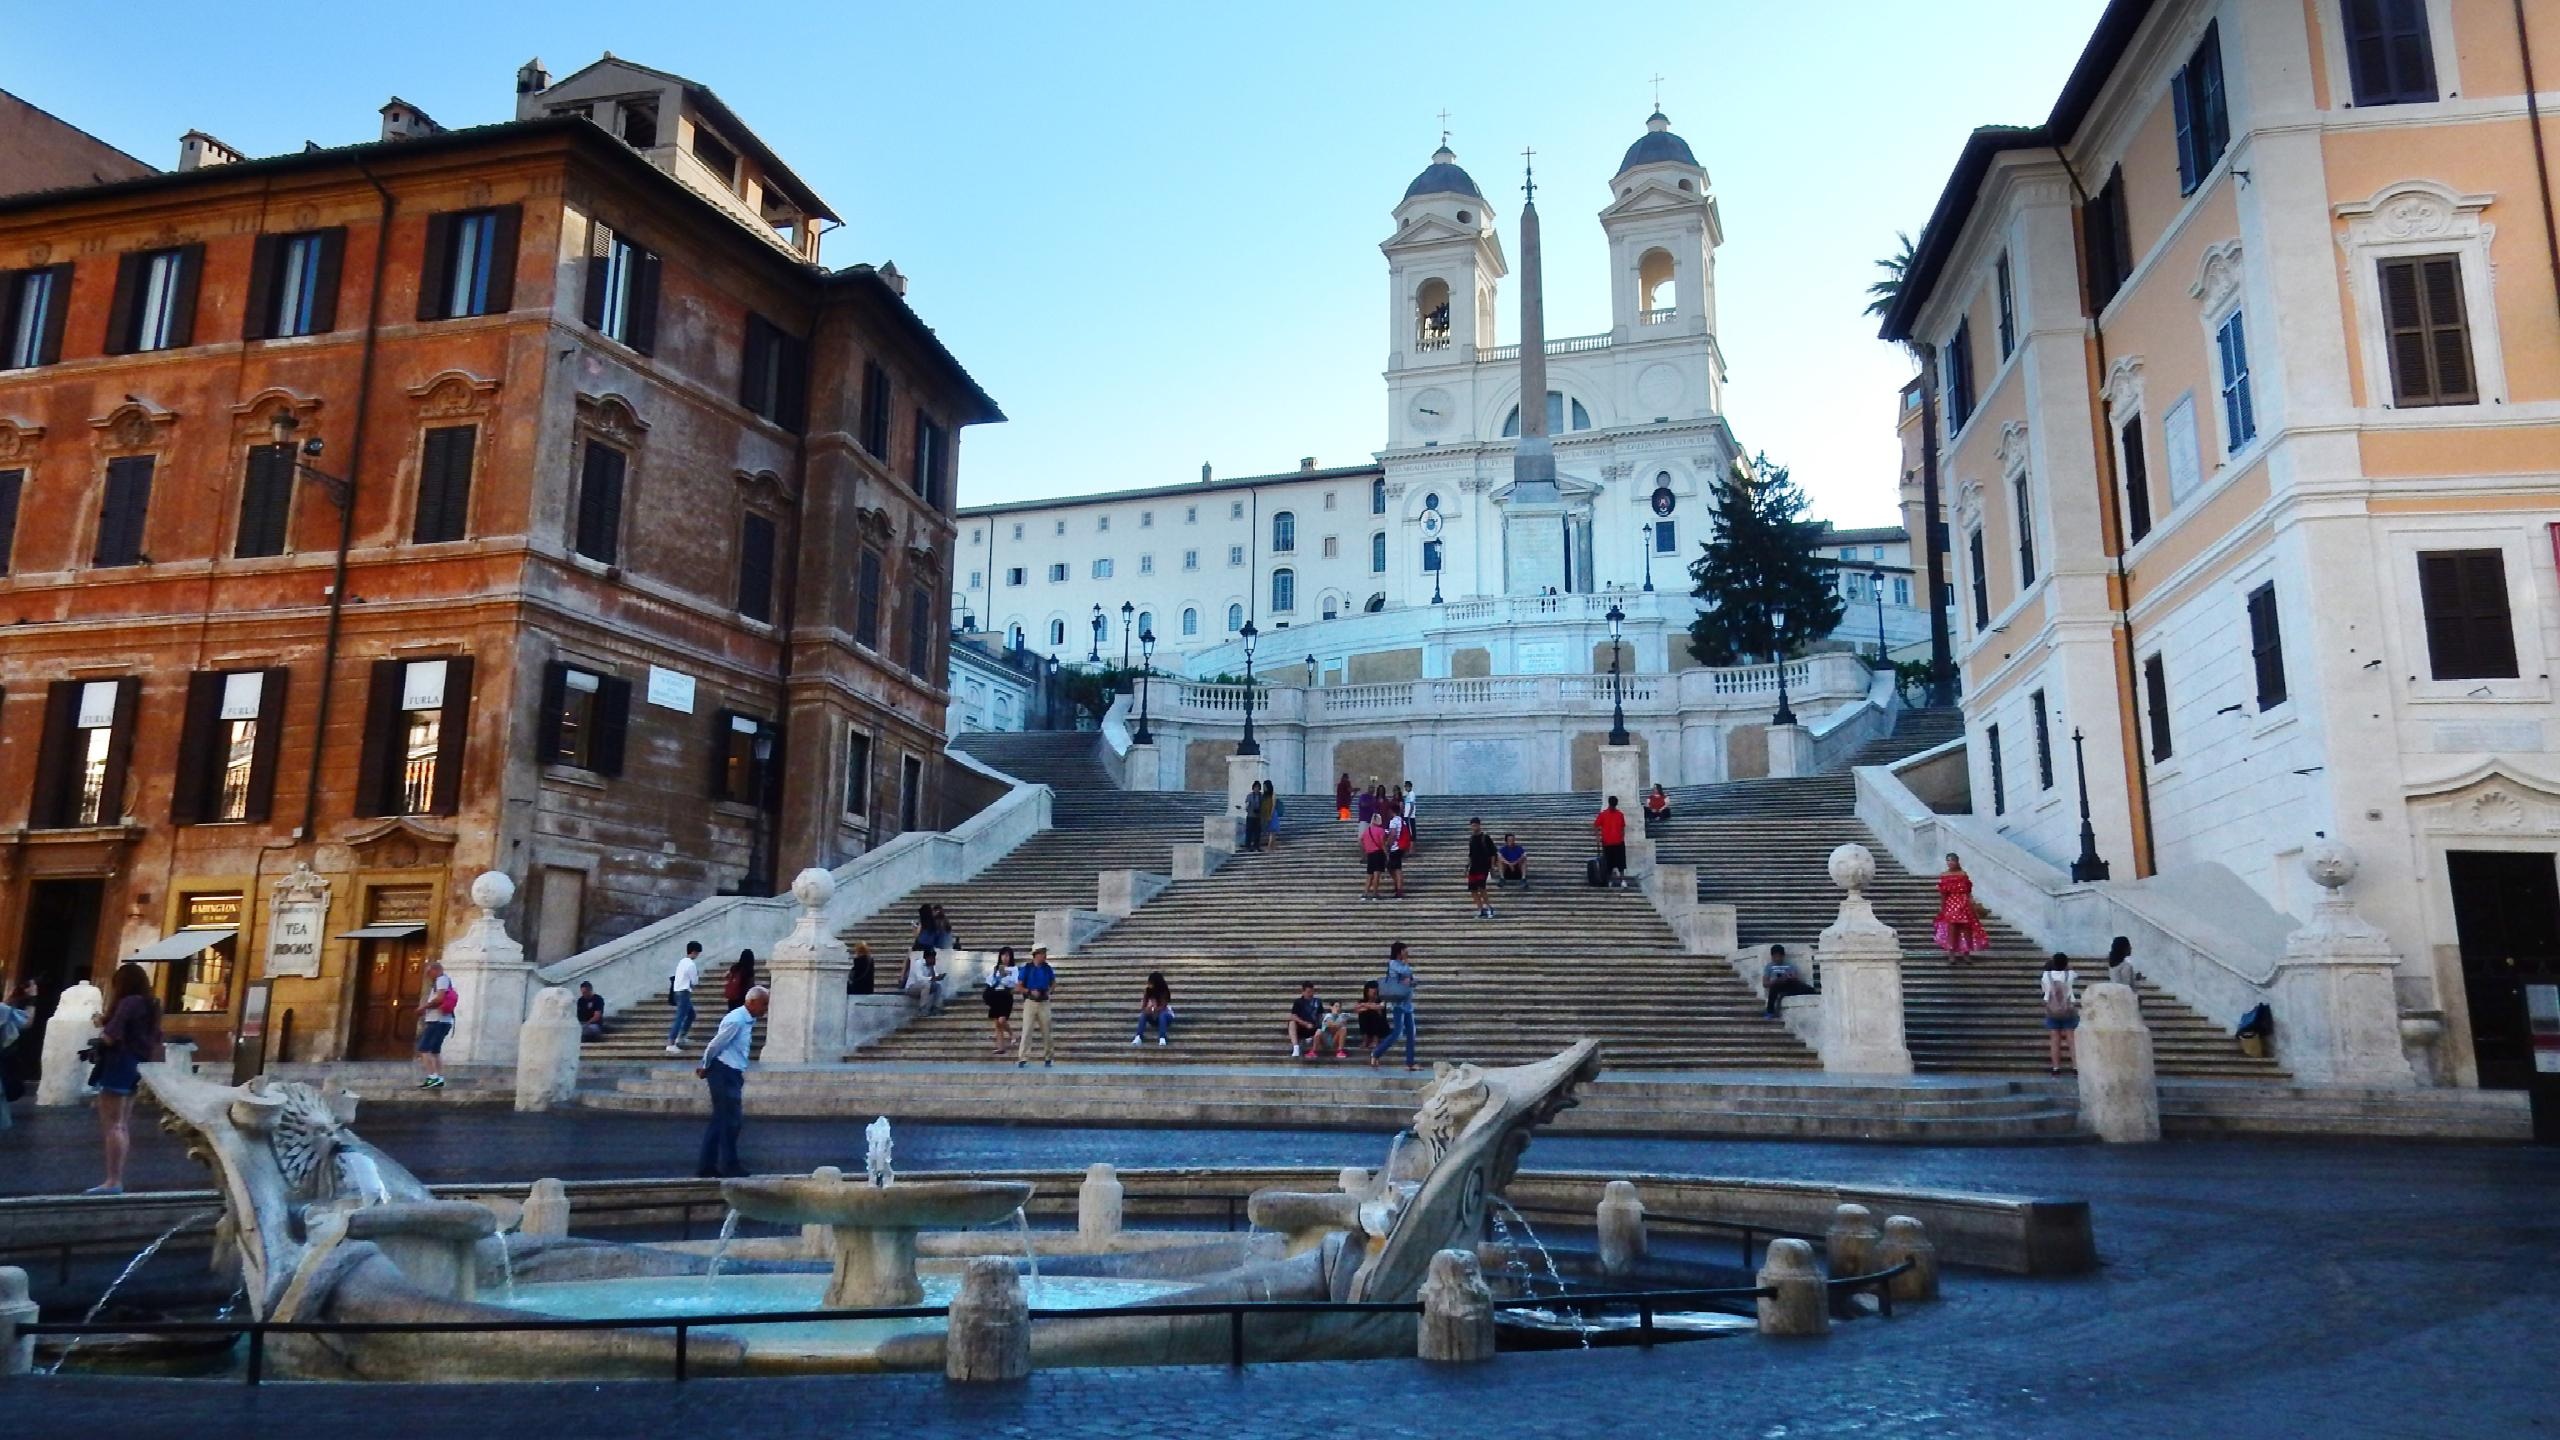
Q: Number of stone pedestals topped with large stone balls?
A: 4